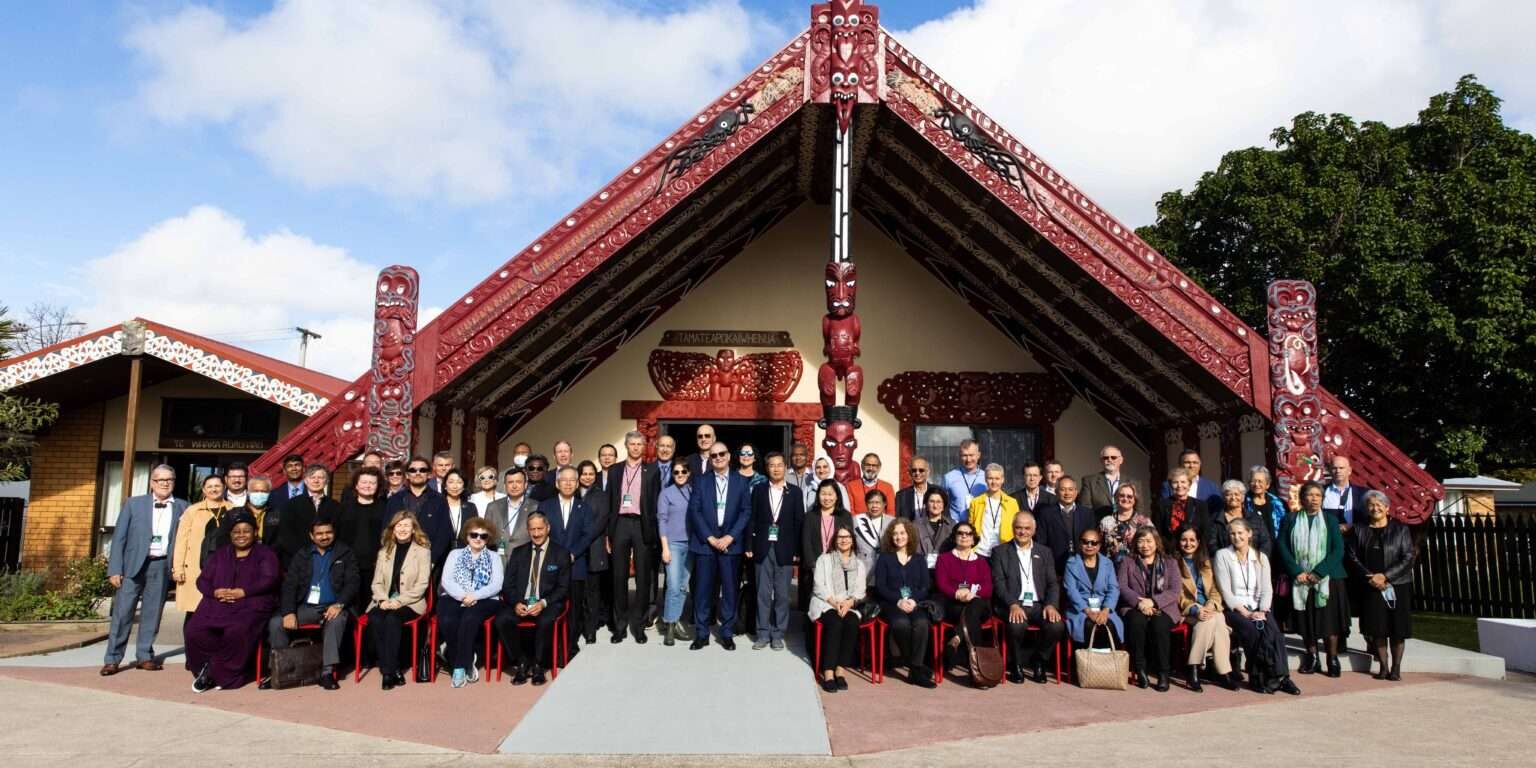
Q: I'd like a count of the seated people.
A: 13